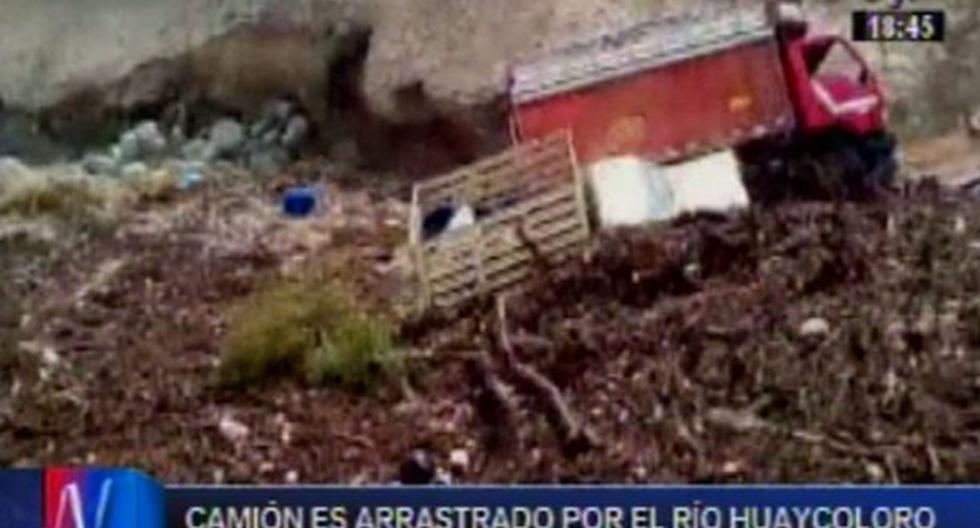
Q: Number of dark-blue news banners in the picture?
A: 1